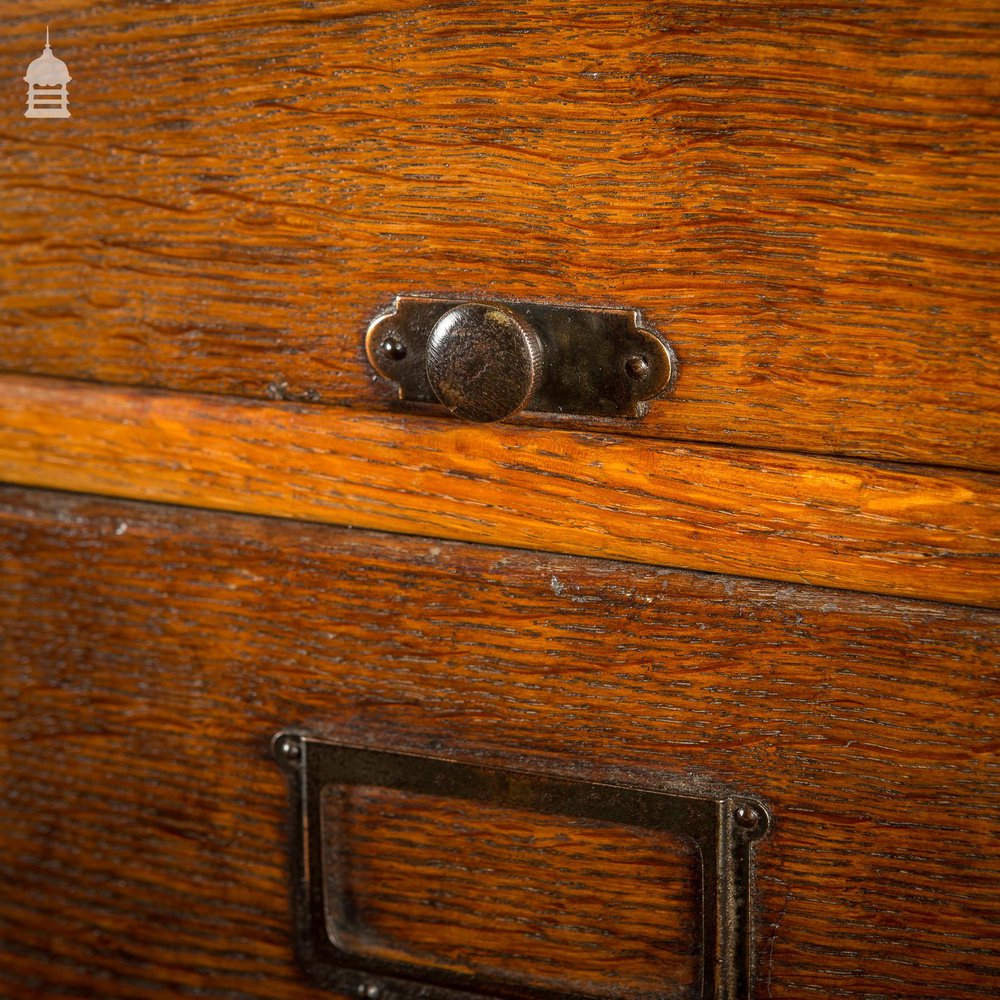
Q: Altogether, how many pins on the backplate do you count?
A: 2